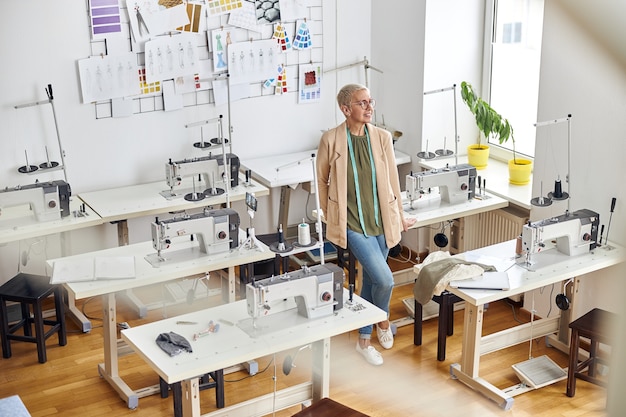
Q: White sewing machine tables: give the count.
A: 7